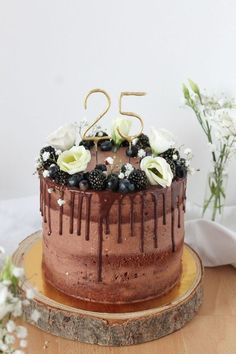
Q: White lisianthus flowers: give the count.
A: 5